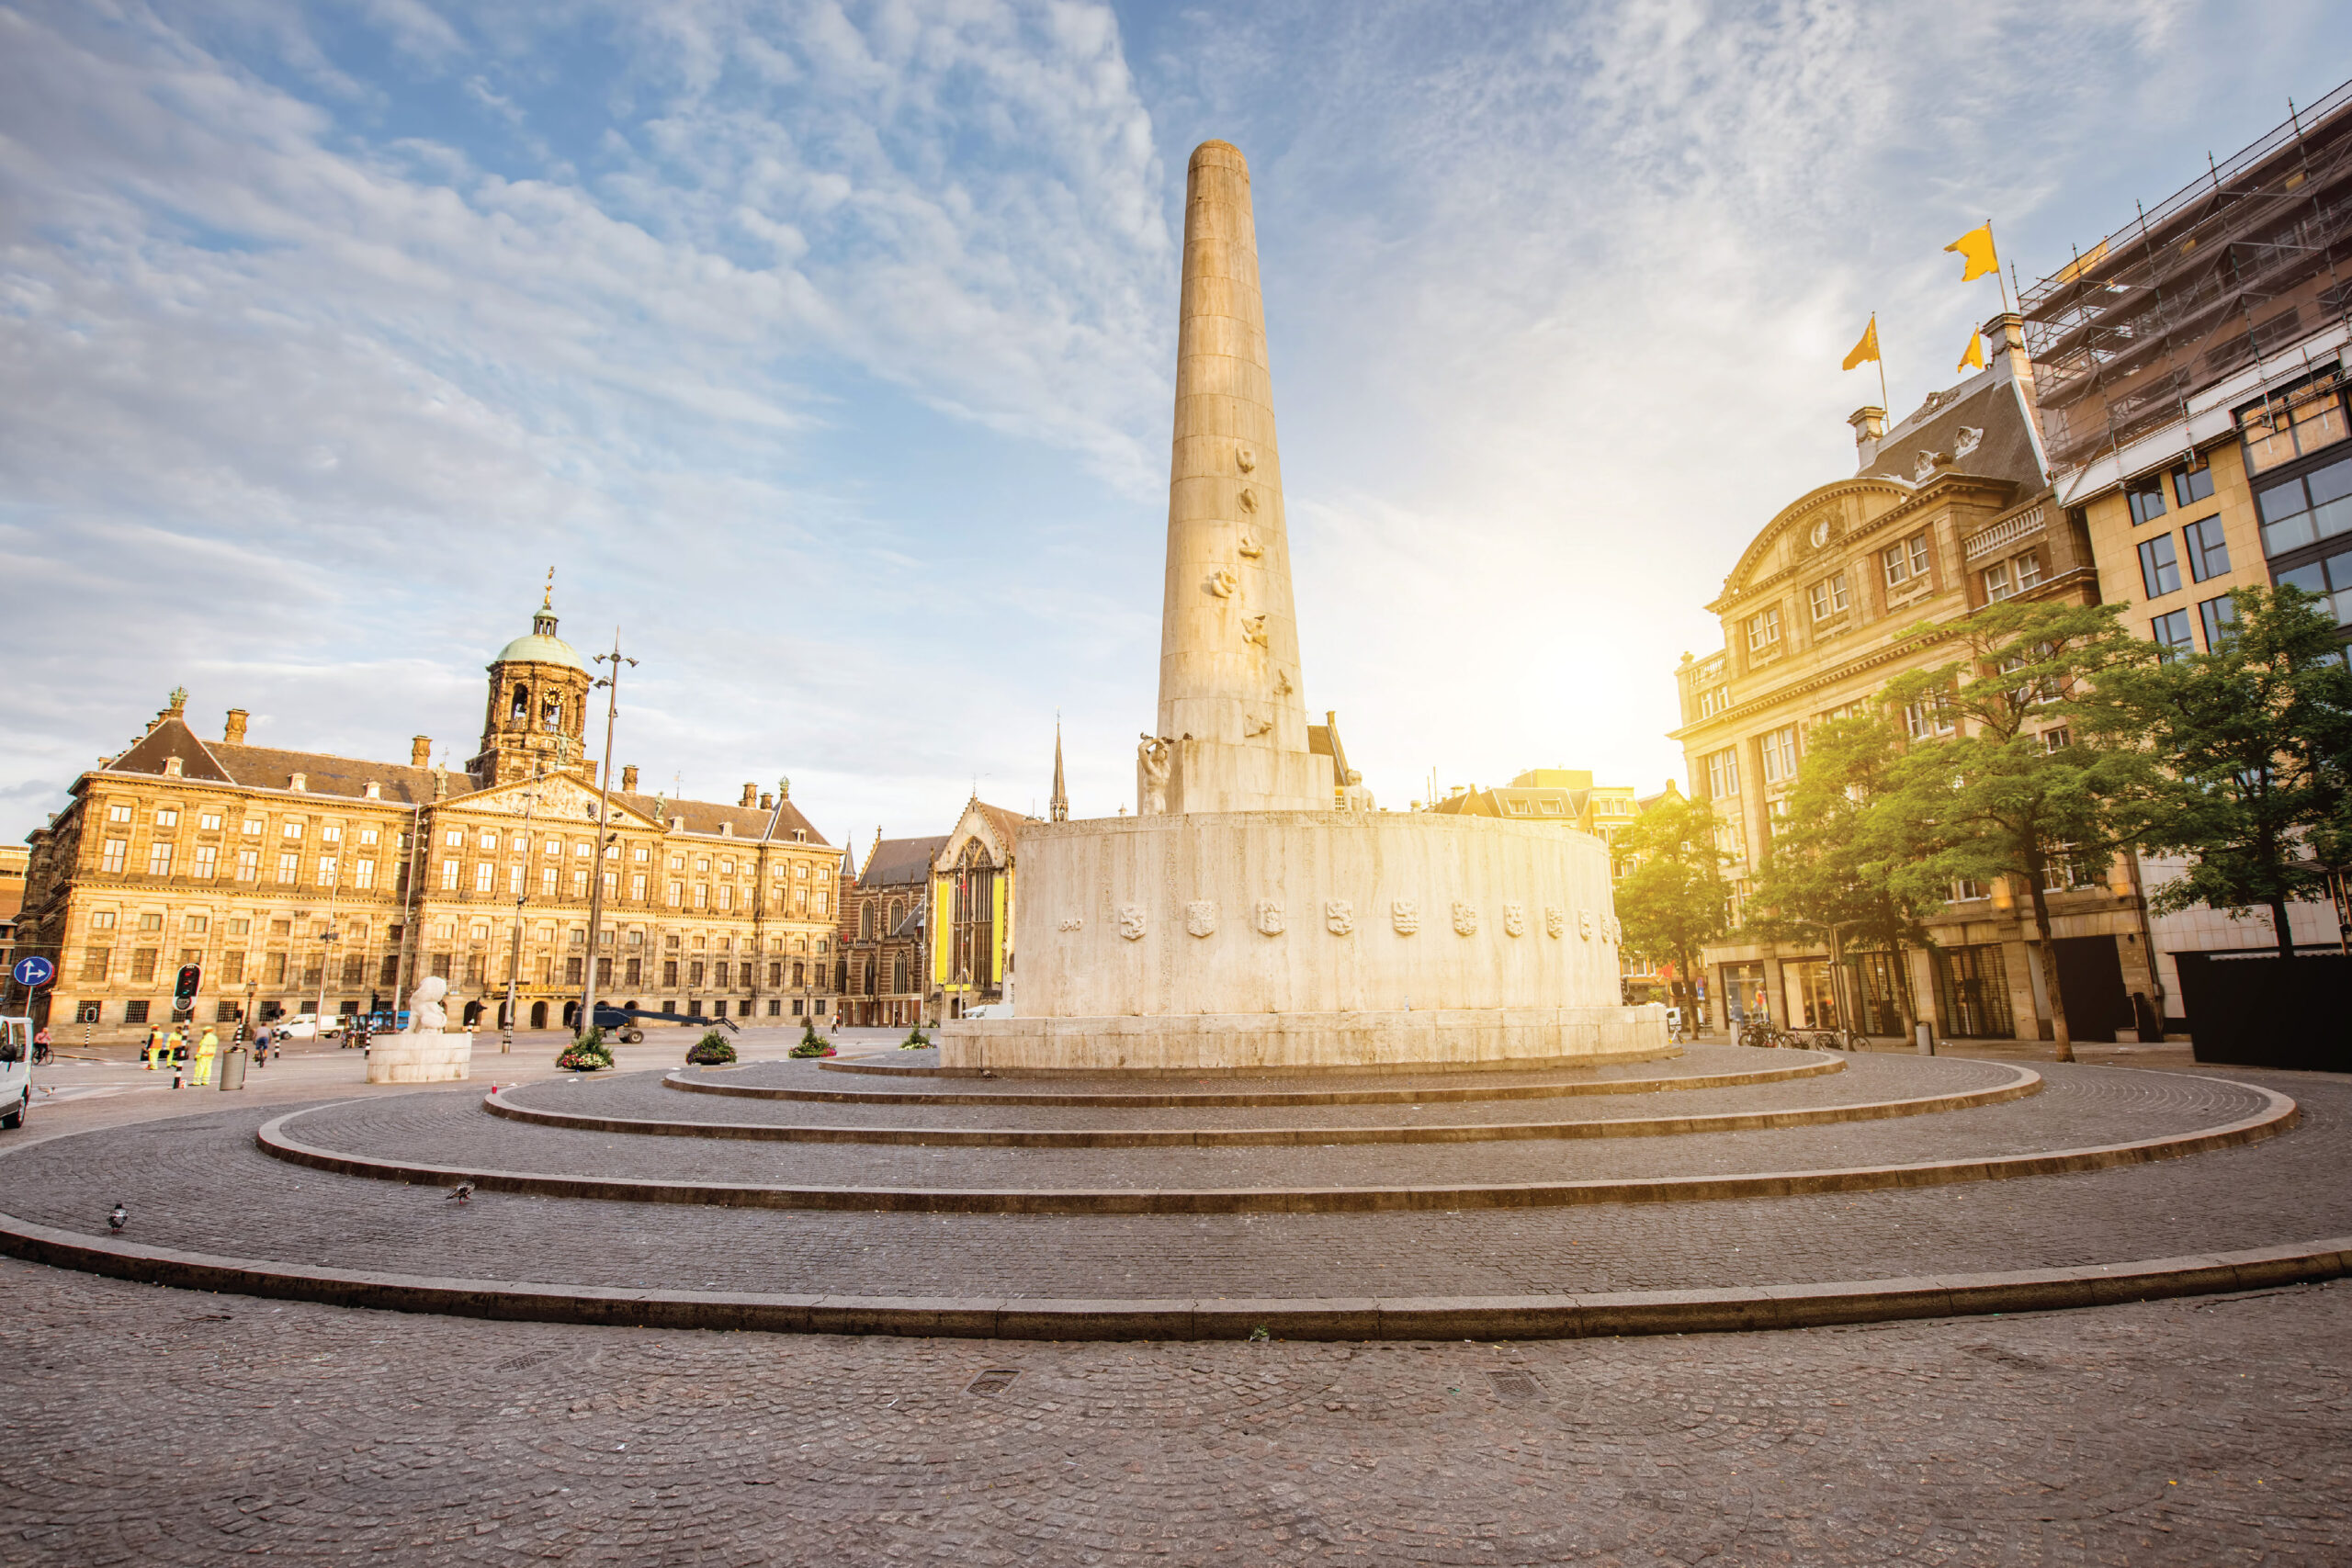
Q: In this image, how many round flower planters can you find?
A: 4